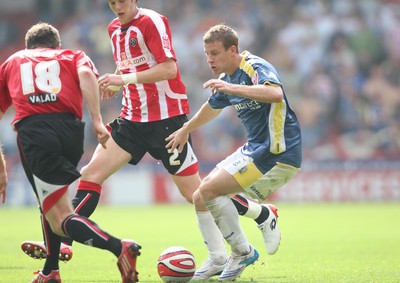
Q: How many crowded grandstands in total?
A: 1